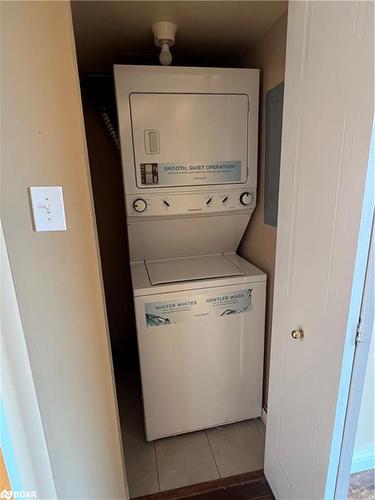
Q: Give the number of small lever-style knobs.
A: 3